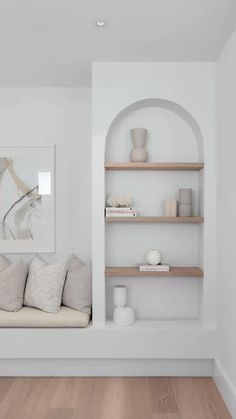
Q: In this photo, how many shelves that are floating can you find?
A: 3